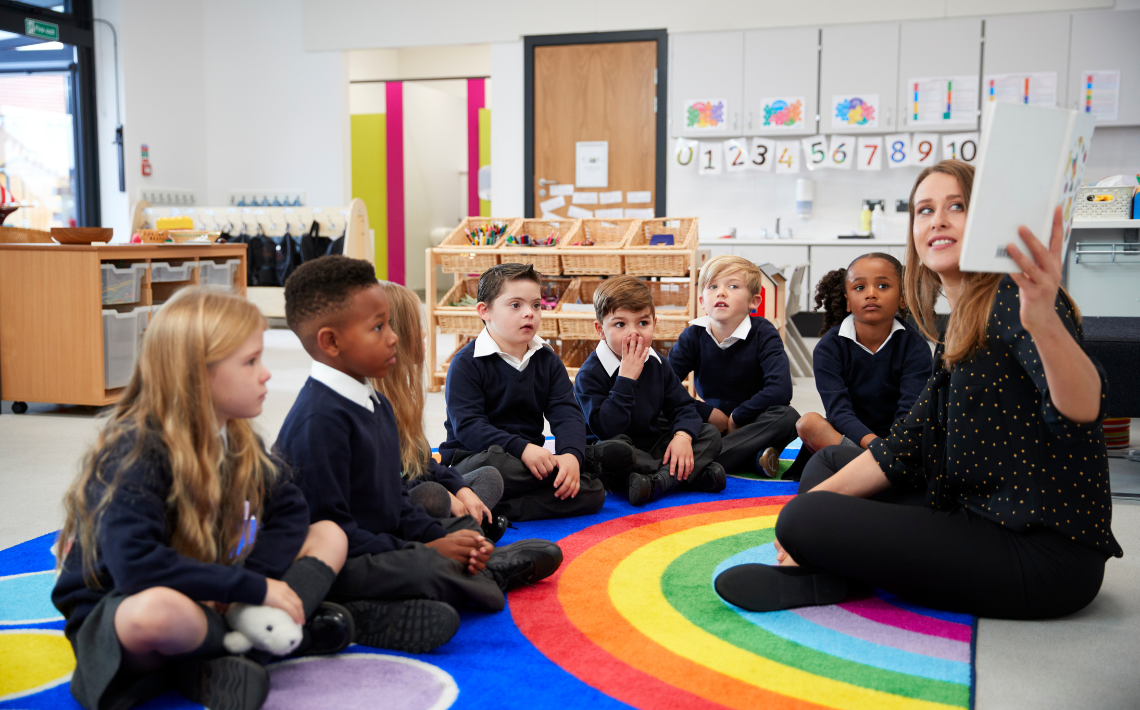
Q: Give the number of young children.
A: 7